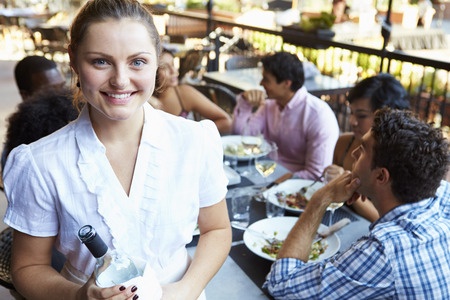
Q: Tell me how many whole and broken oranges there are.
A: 0